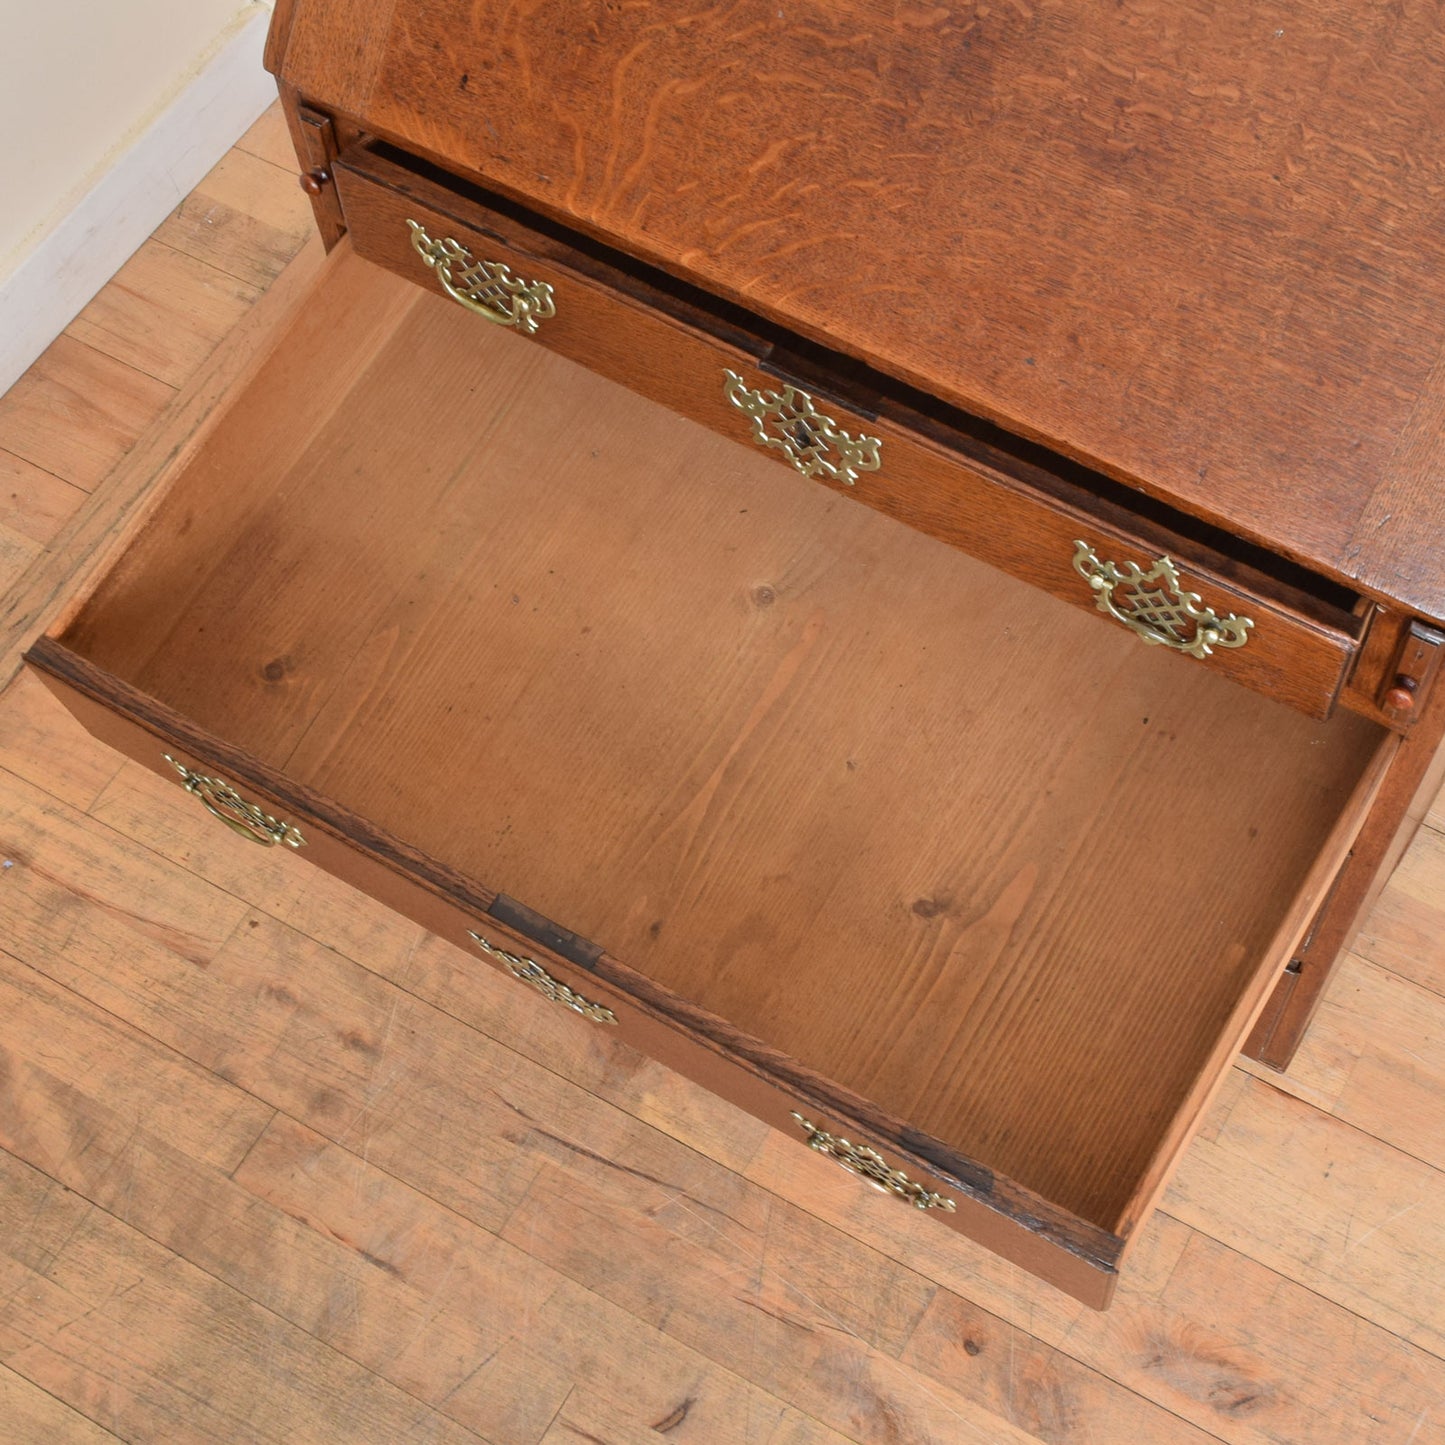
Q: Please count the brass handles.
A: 4